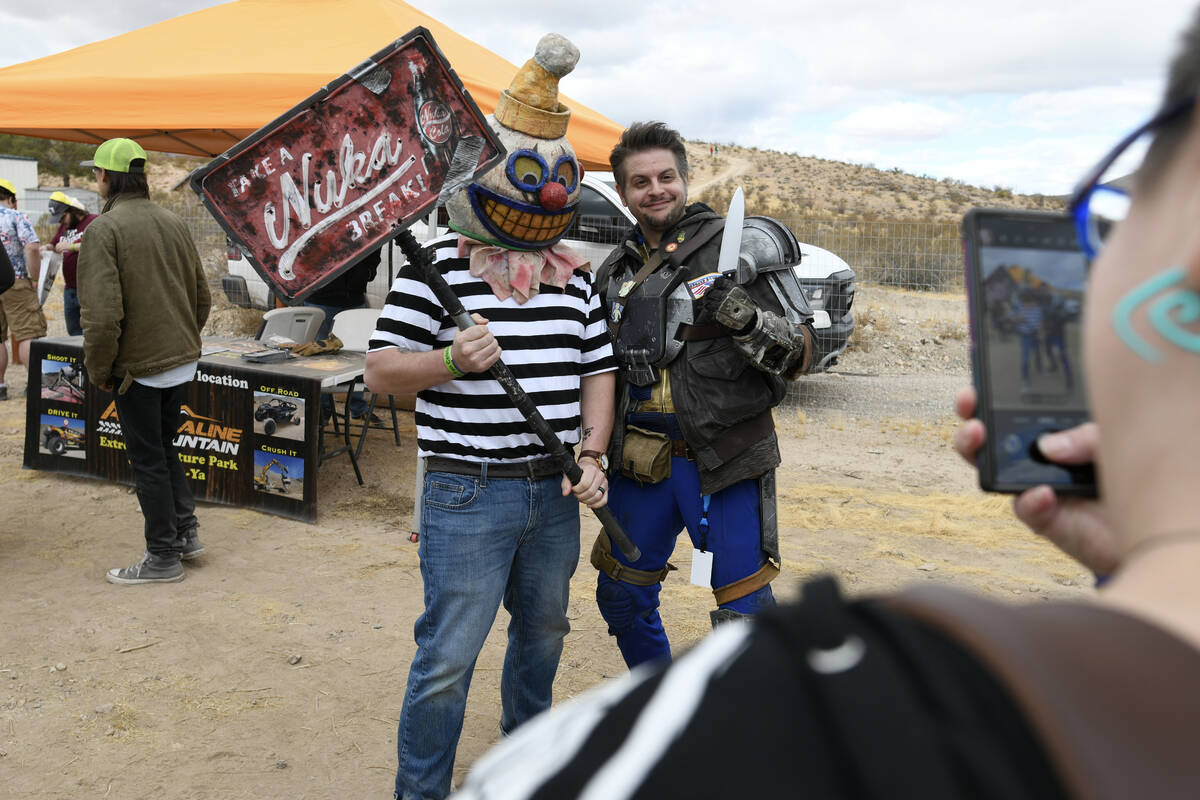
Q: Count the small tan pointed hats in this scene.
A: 1